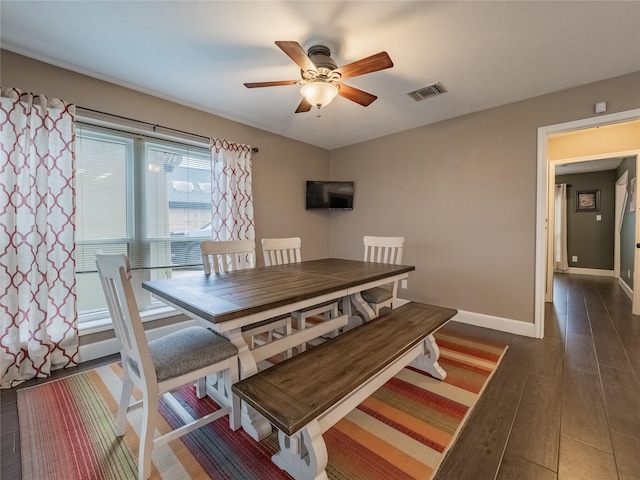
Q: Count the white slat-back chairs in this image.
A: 4